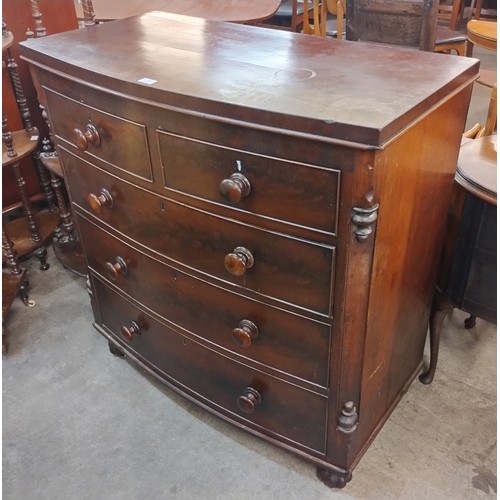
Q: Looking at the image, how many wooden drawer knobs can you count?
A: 8